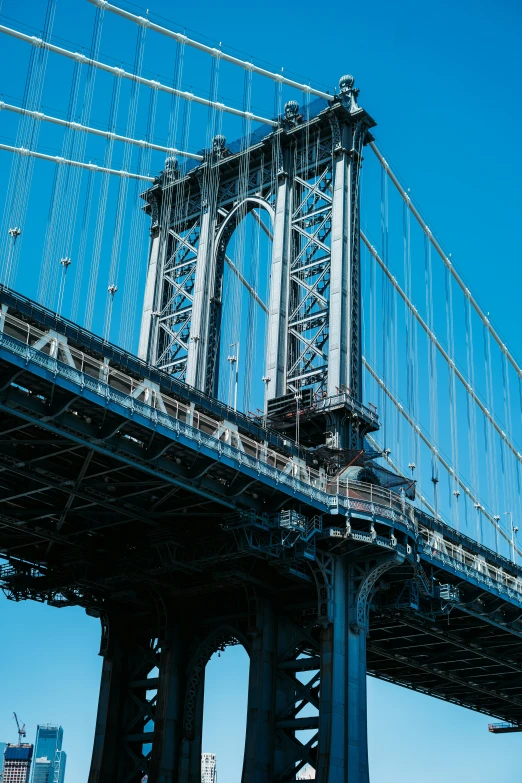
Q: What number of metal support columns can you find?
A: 4